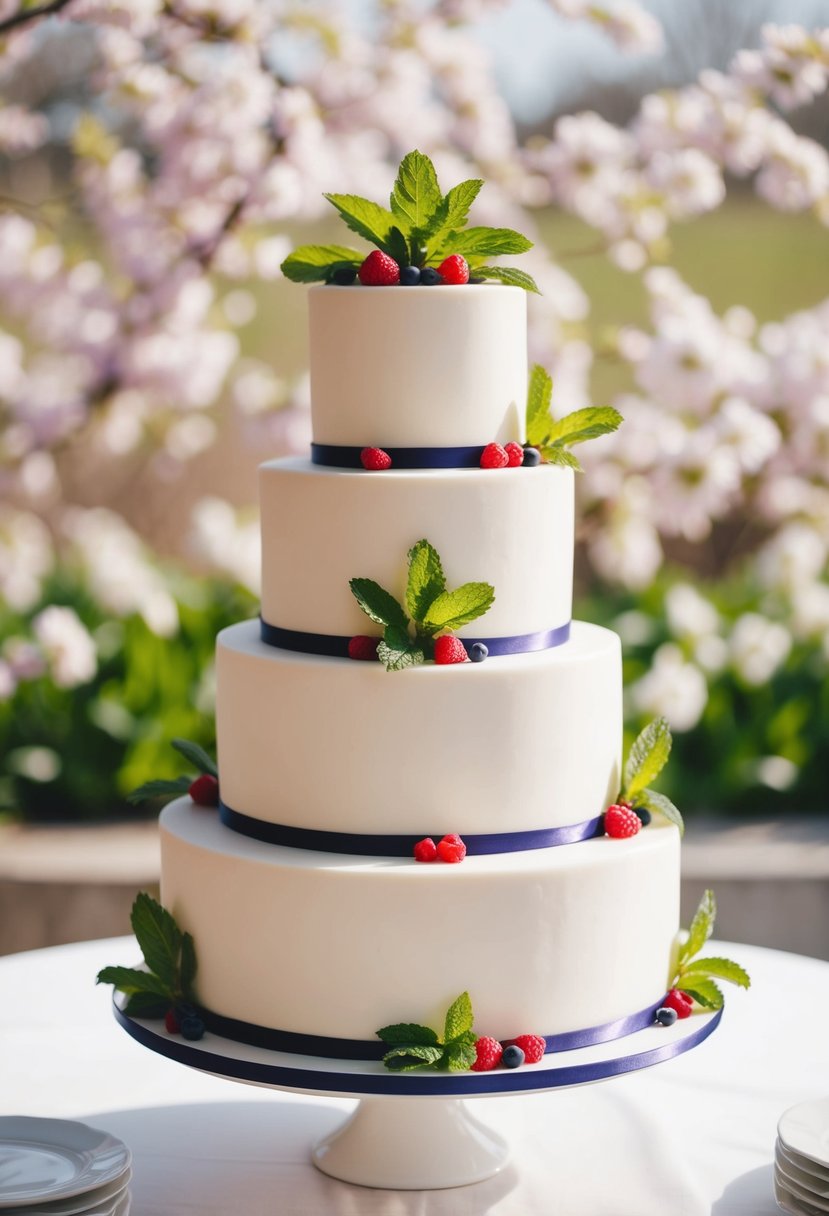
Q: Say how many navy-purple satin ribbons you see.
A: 5